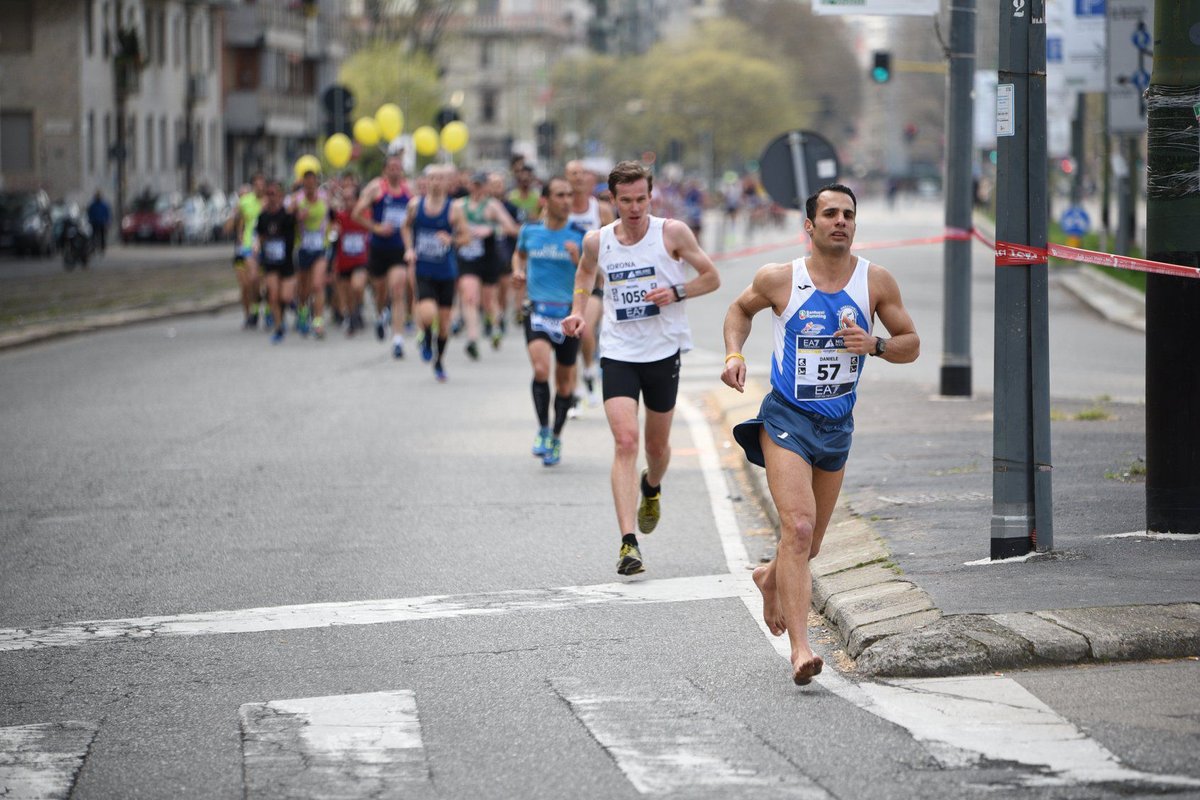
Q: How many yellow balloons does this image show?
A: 6